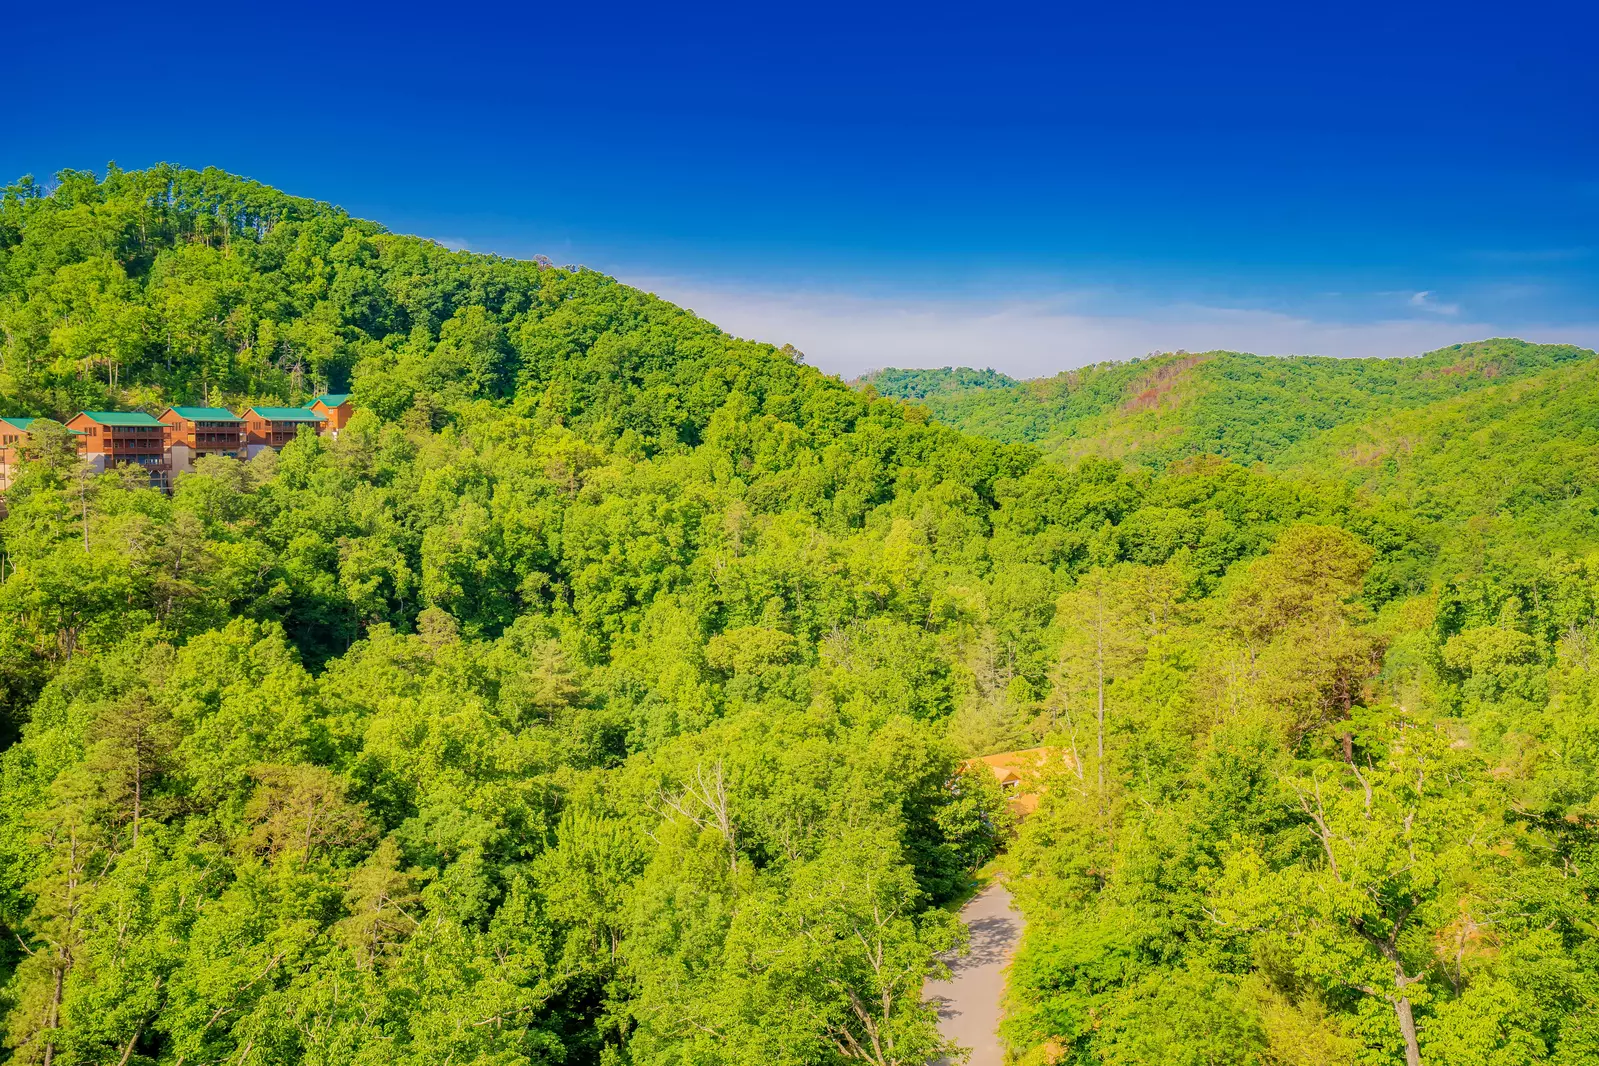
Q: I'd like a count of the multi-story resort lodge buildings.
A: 5